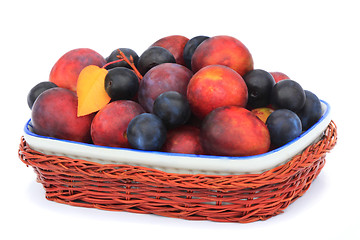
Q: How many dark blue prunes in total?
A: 11